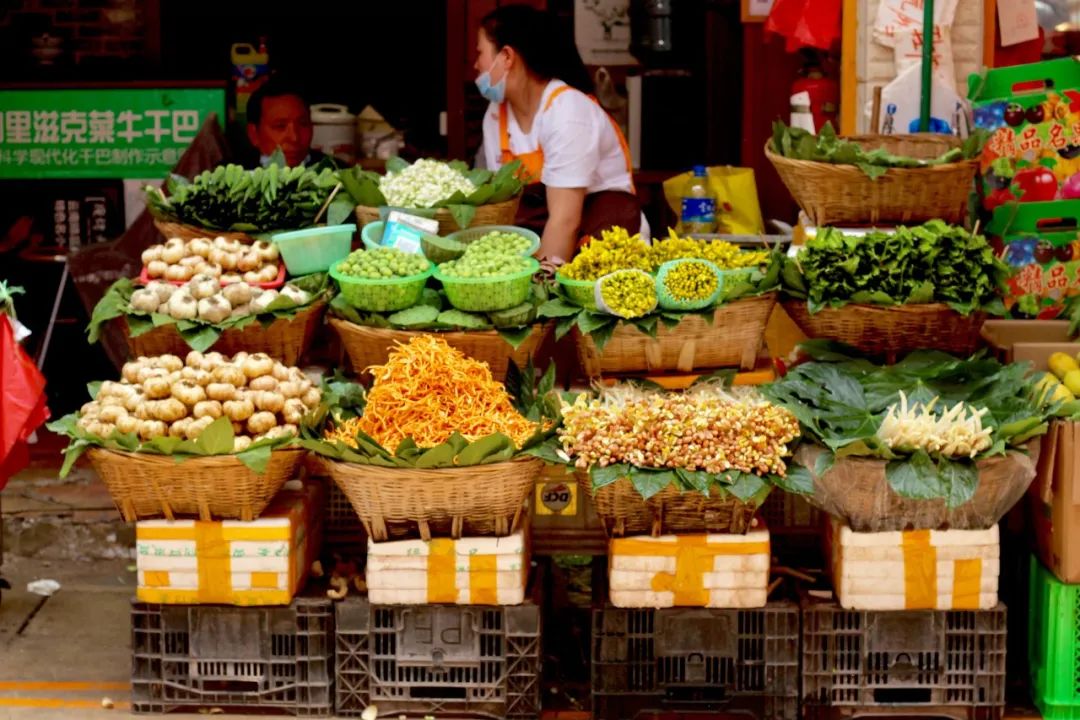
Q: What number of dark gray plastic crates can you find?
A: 4